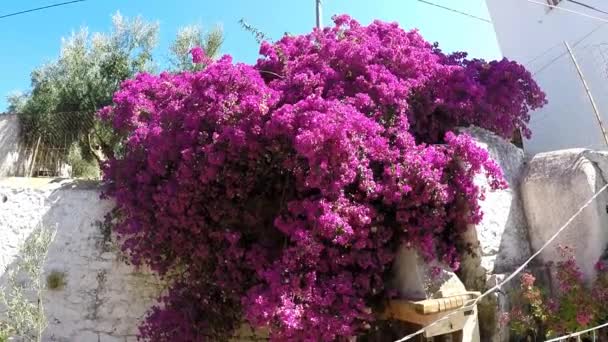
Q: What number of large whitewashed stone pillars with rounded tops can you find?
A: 2